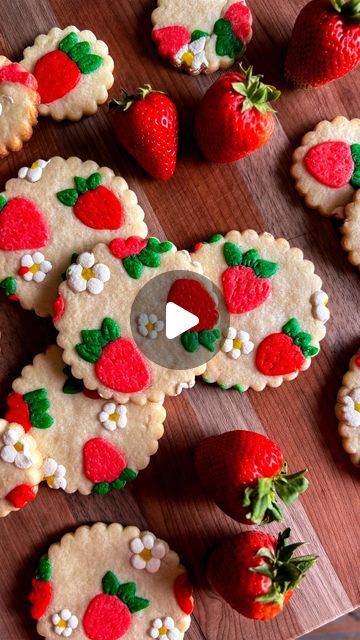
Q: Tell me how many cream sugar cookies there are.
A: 12